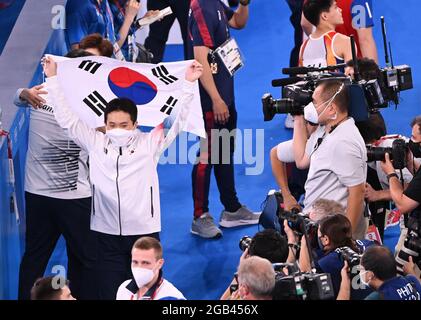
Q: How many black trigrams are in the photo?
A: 4